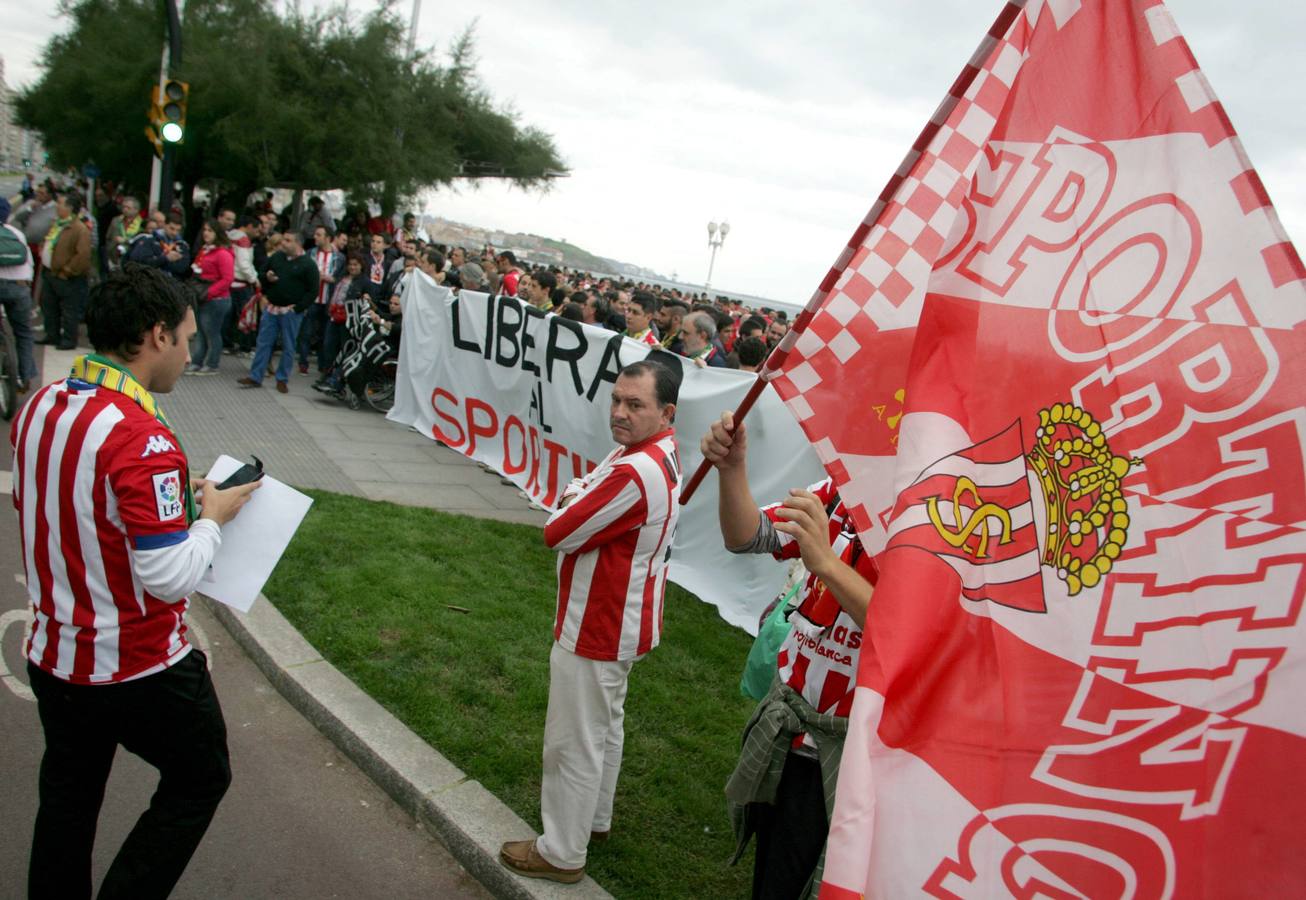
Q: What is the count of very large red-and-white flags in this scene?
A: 1